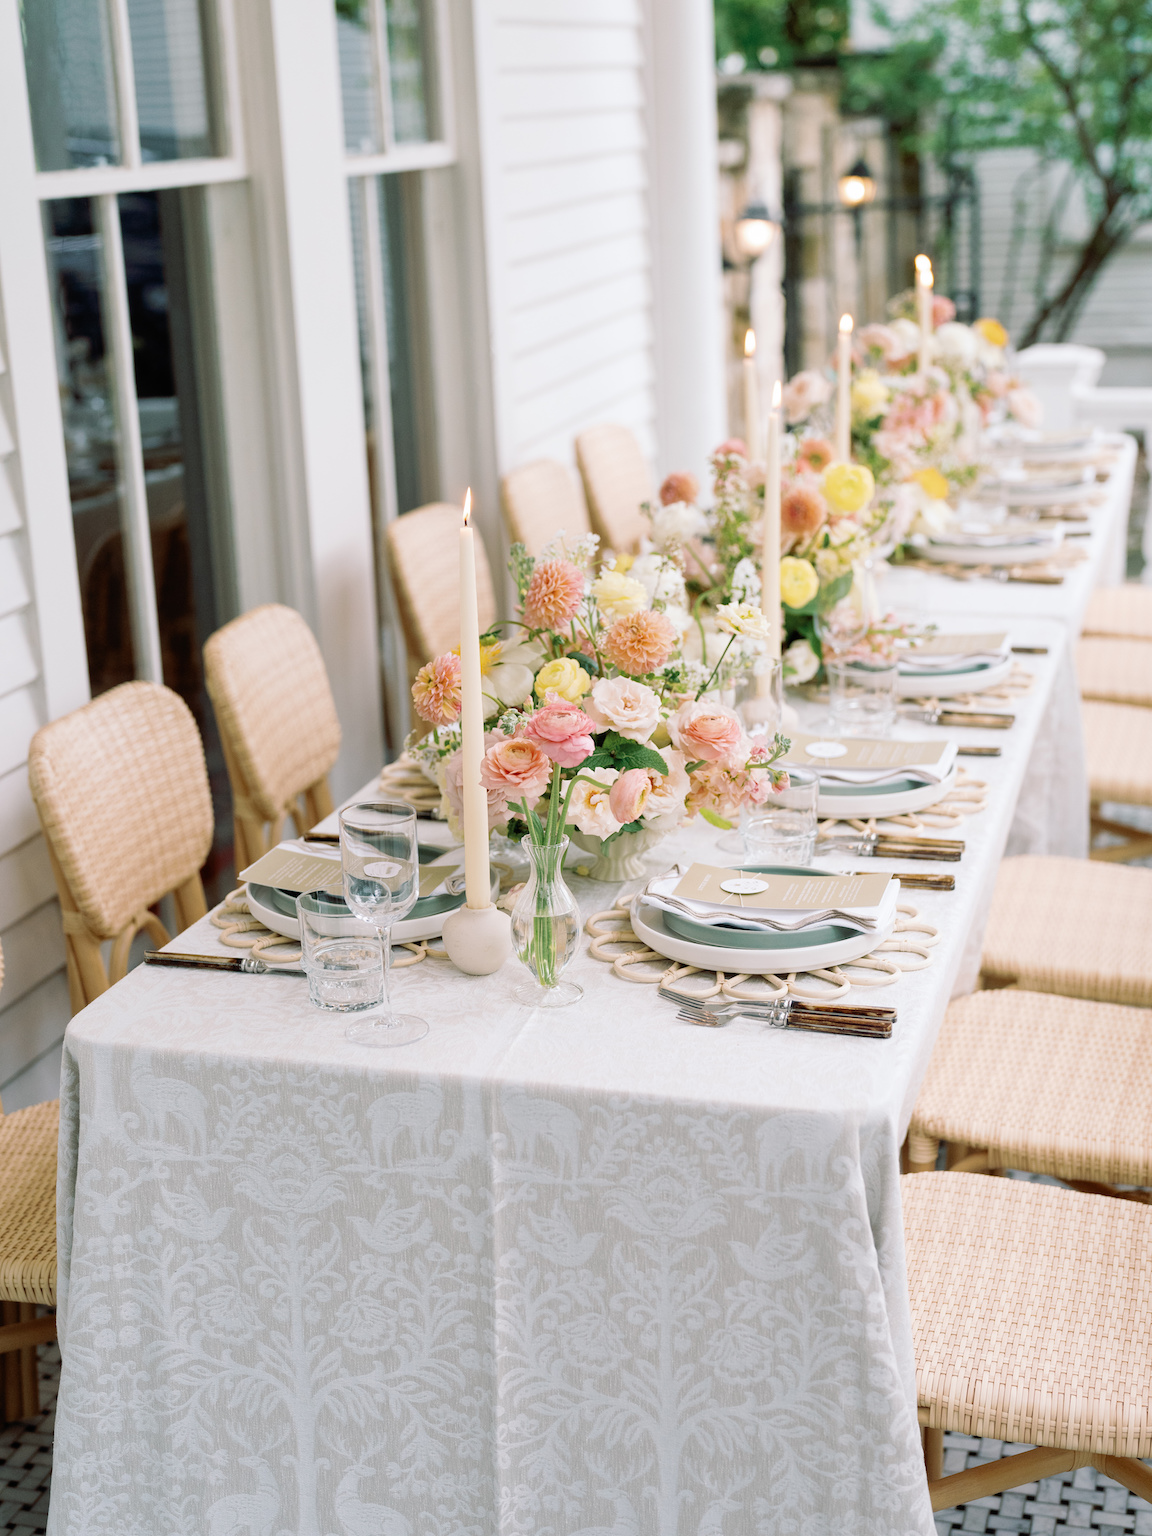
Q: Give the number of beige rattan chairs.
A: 12